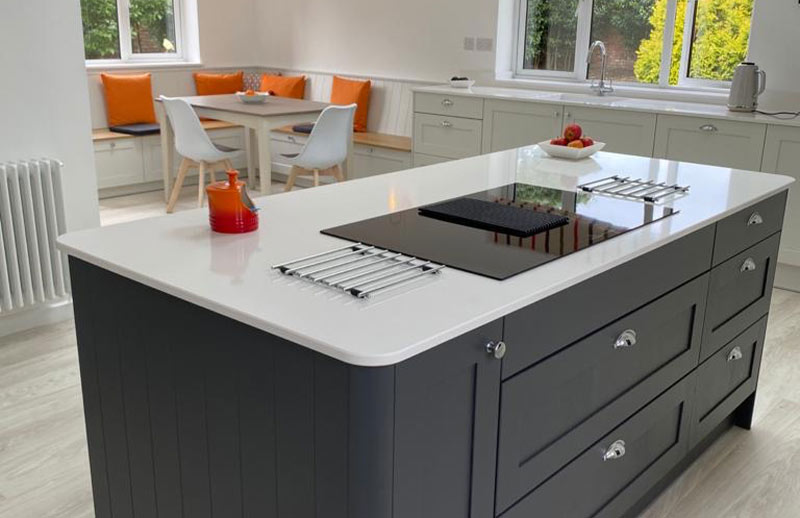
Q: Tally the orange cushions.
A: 4